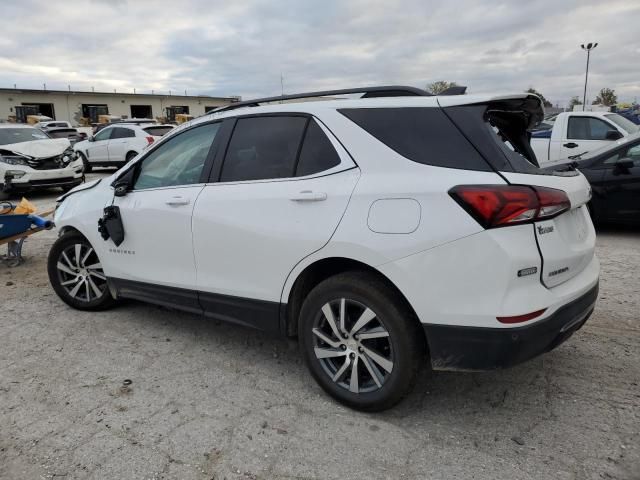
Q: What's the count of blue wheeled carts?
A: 1